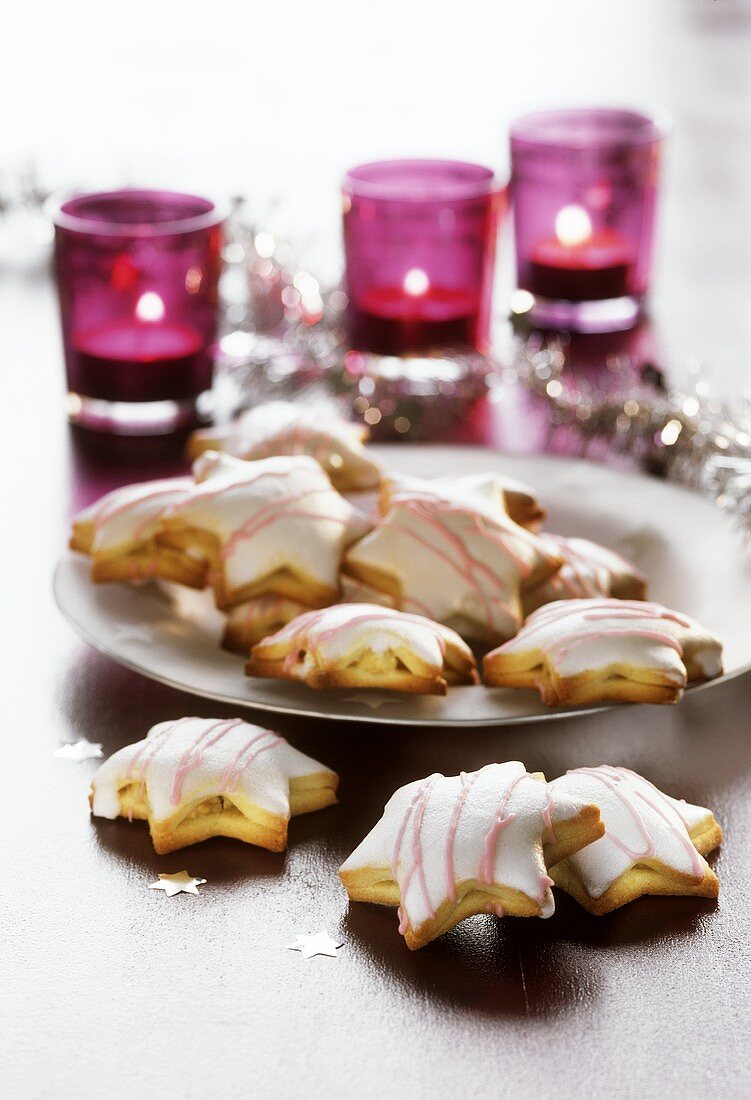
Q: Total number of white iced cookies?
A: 12